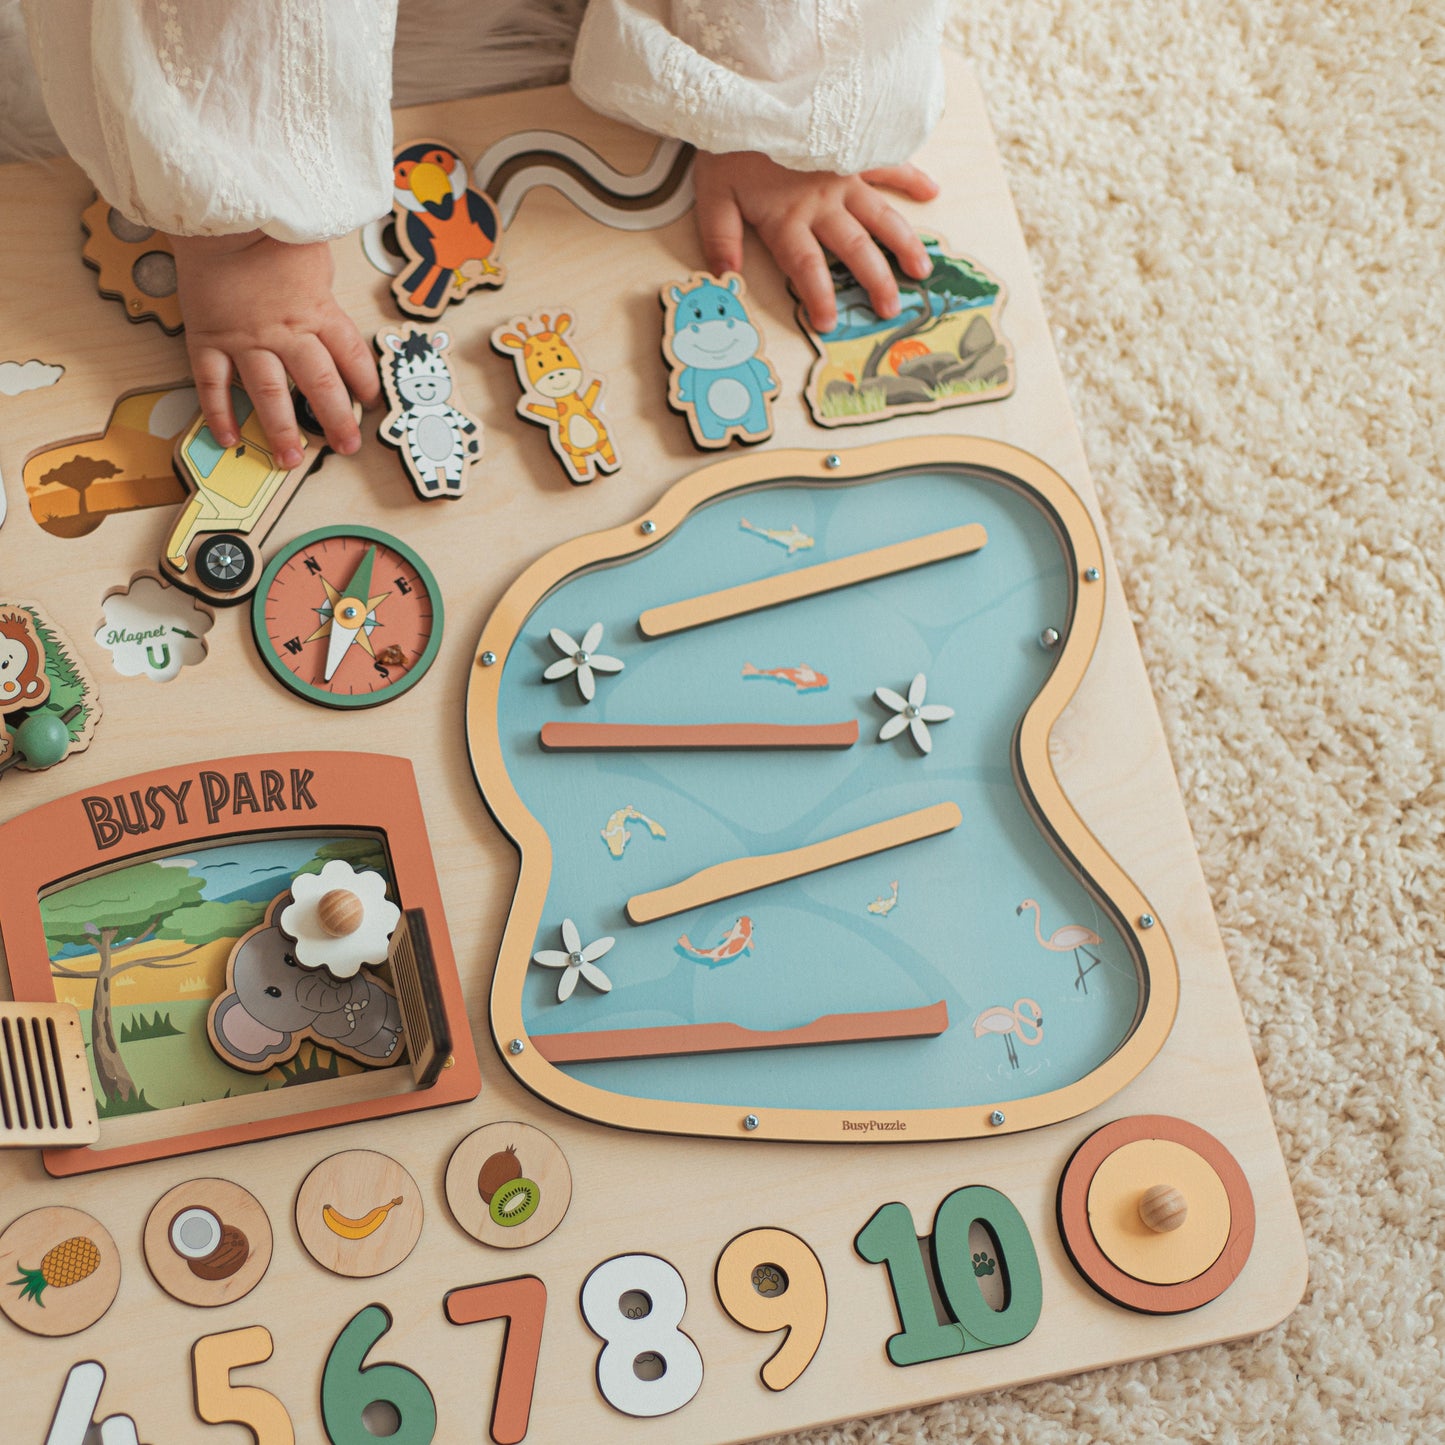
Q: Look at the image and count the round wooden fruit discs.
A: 4